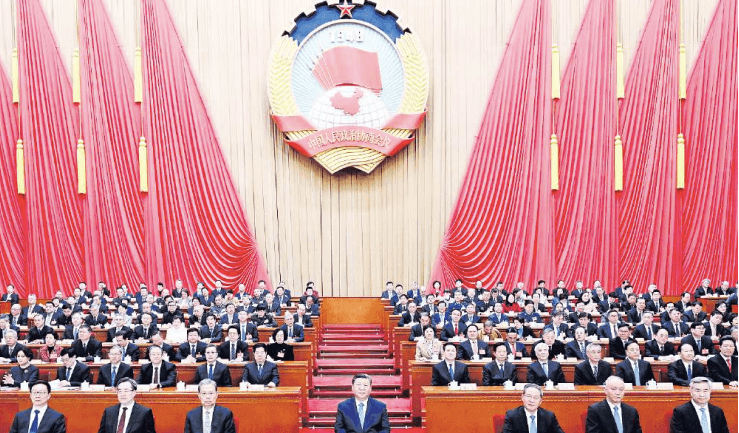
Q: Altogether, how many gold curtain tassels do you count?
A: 12